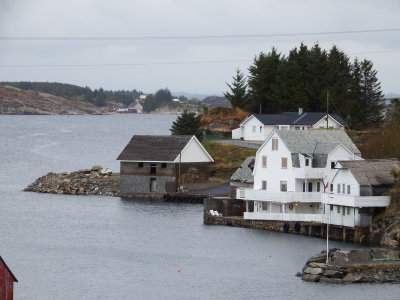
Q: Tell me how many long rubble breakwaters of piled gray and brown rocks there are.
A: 1